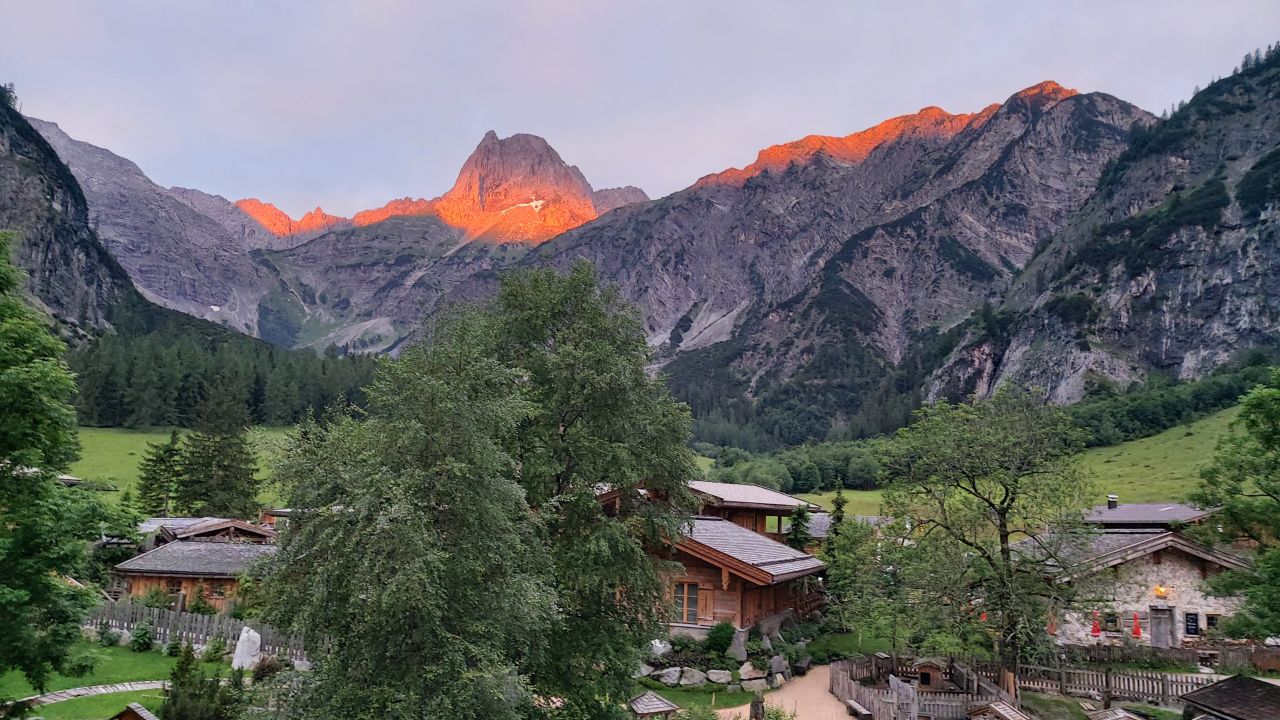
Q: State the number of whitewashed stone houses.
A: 1